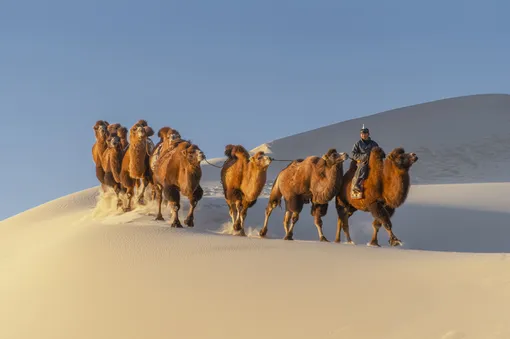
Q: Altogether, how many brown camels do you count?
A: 8